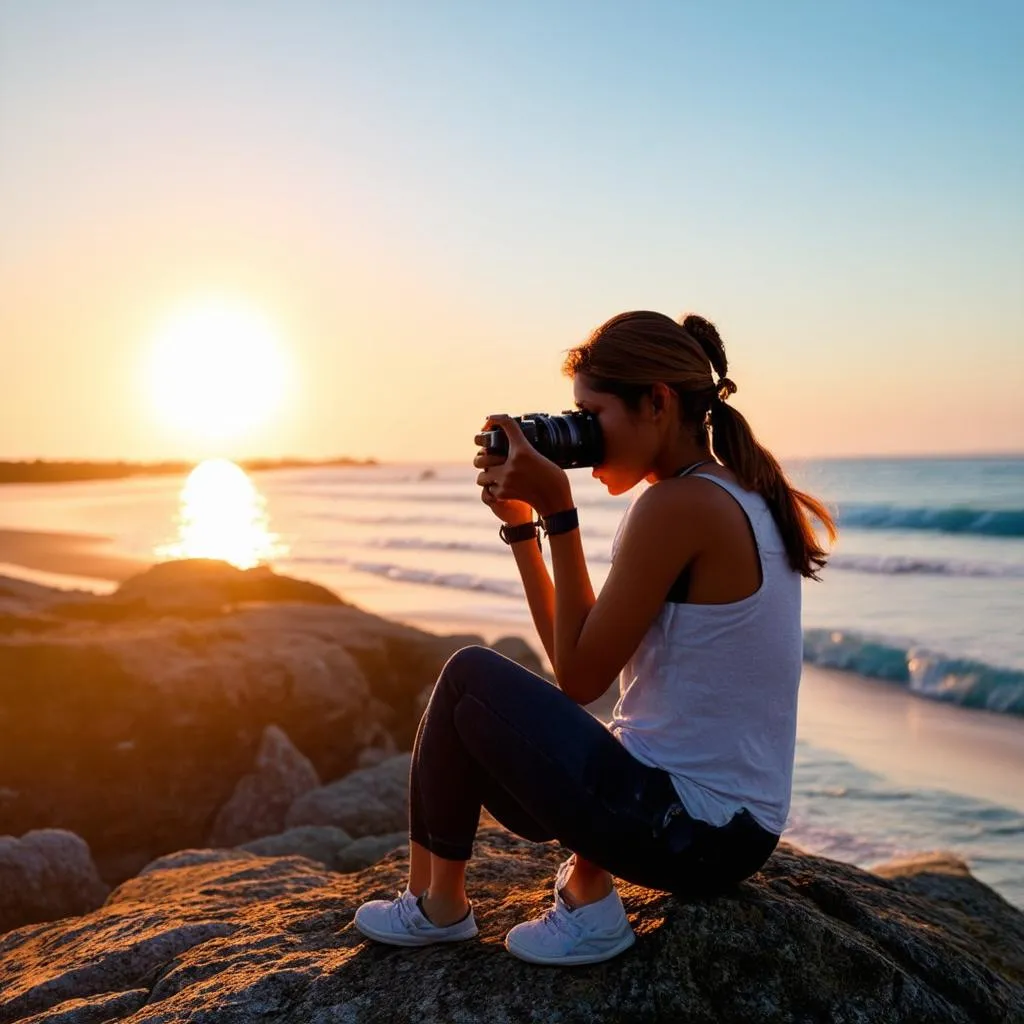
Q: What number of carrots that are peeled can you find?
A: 0